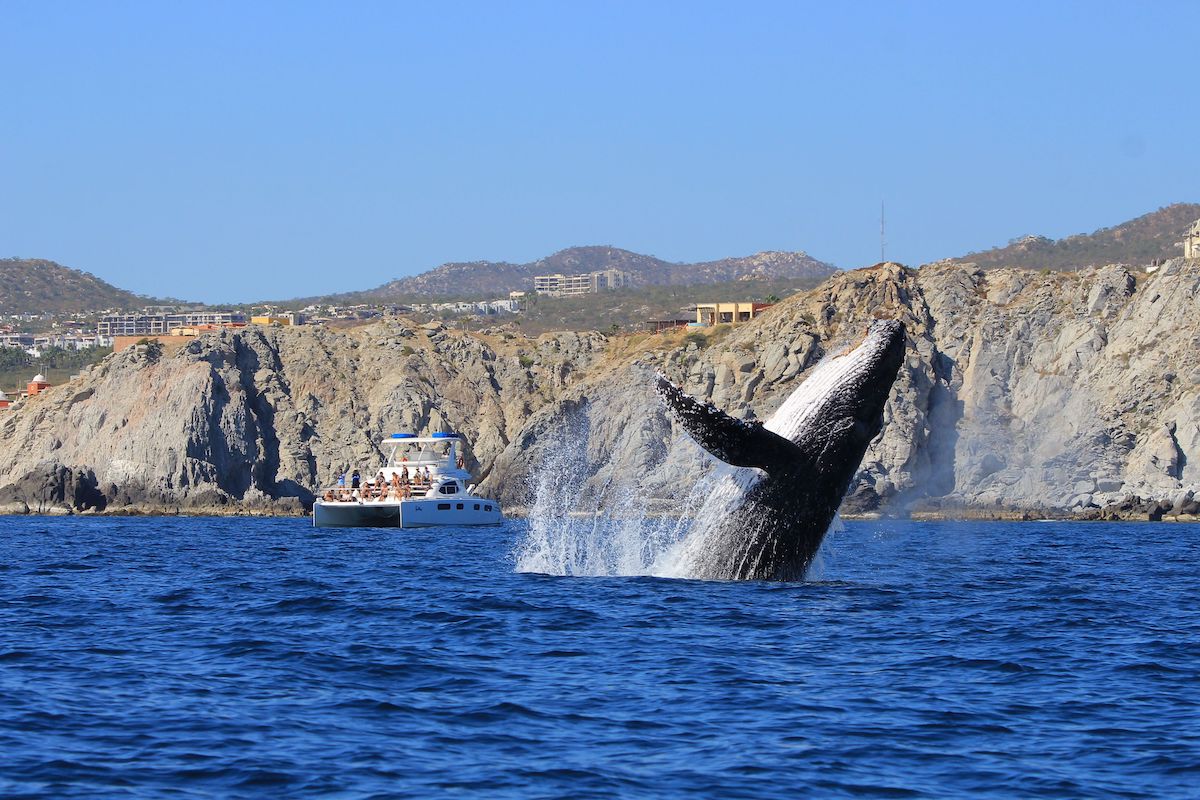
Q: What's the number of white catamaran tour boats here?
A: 1